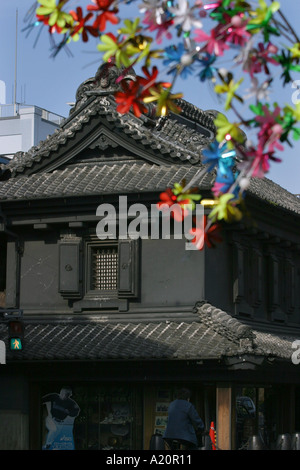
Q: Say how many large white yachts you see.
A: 0